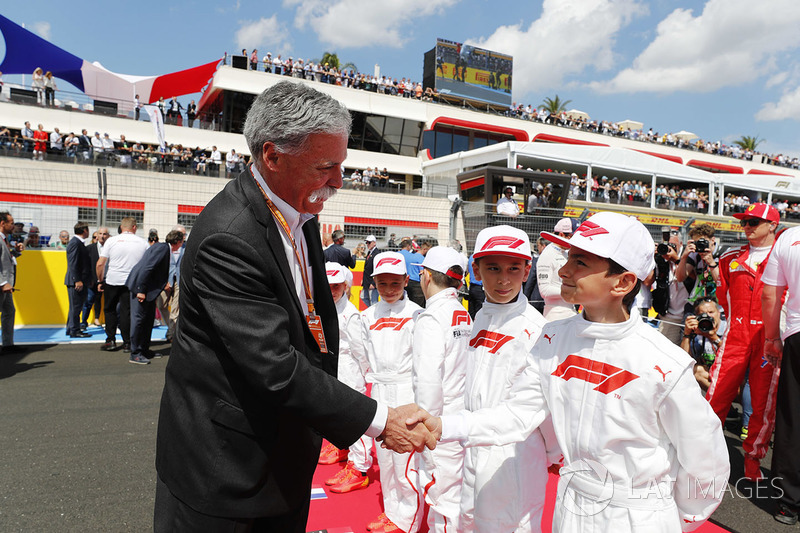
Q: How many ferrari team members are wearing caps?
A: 1